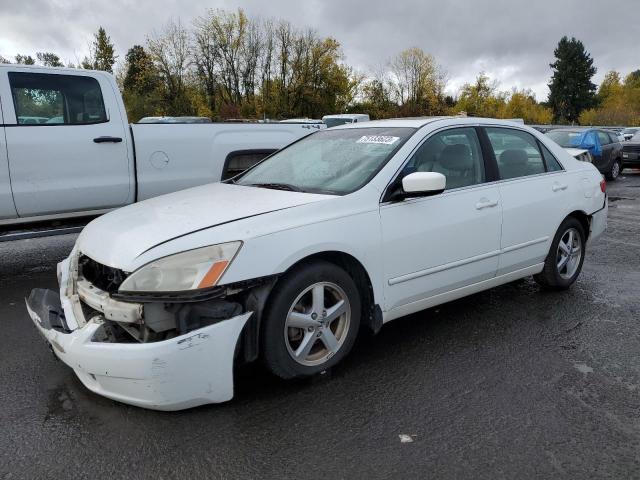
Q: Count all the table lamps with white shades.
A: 0